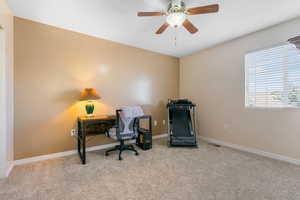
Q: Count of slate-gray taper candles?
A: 0